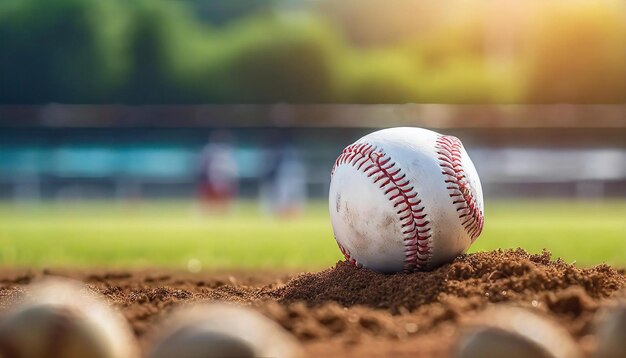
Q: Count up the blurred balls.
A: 4